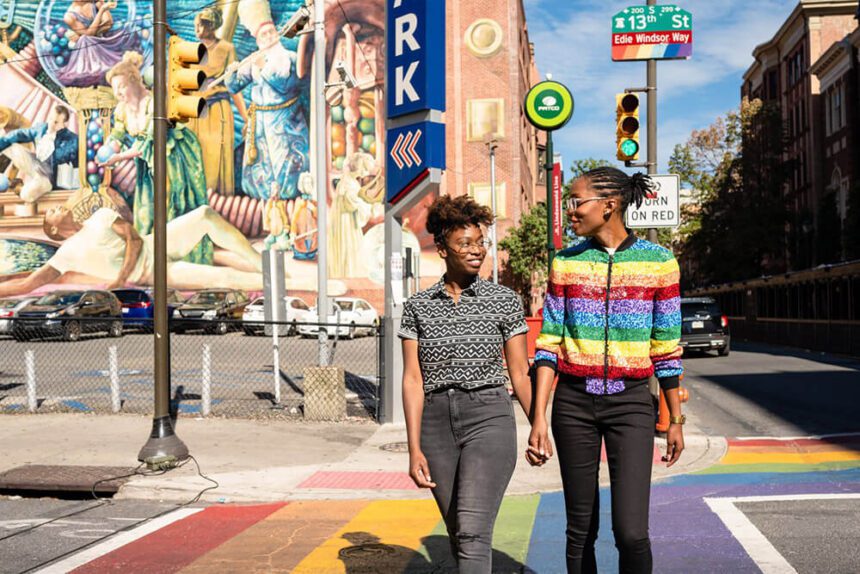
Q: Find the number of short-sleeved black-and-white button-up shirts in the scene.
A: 1